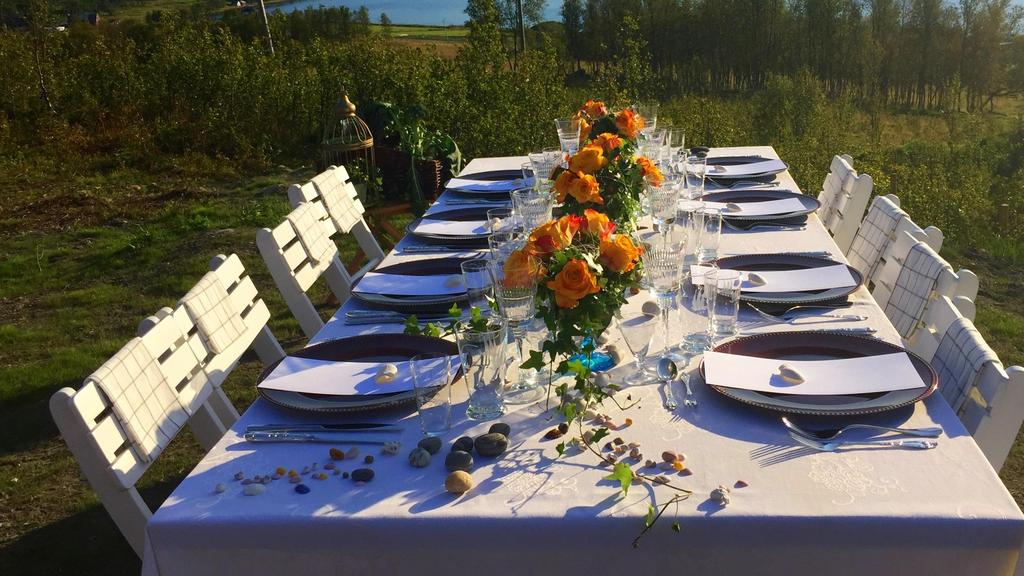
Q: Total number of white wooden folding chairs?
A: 8